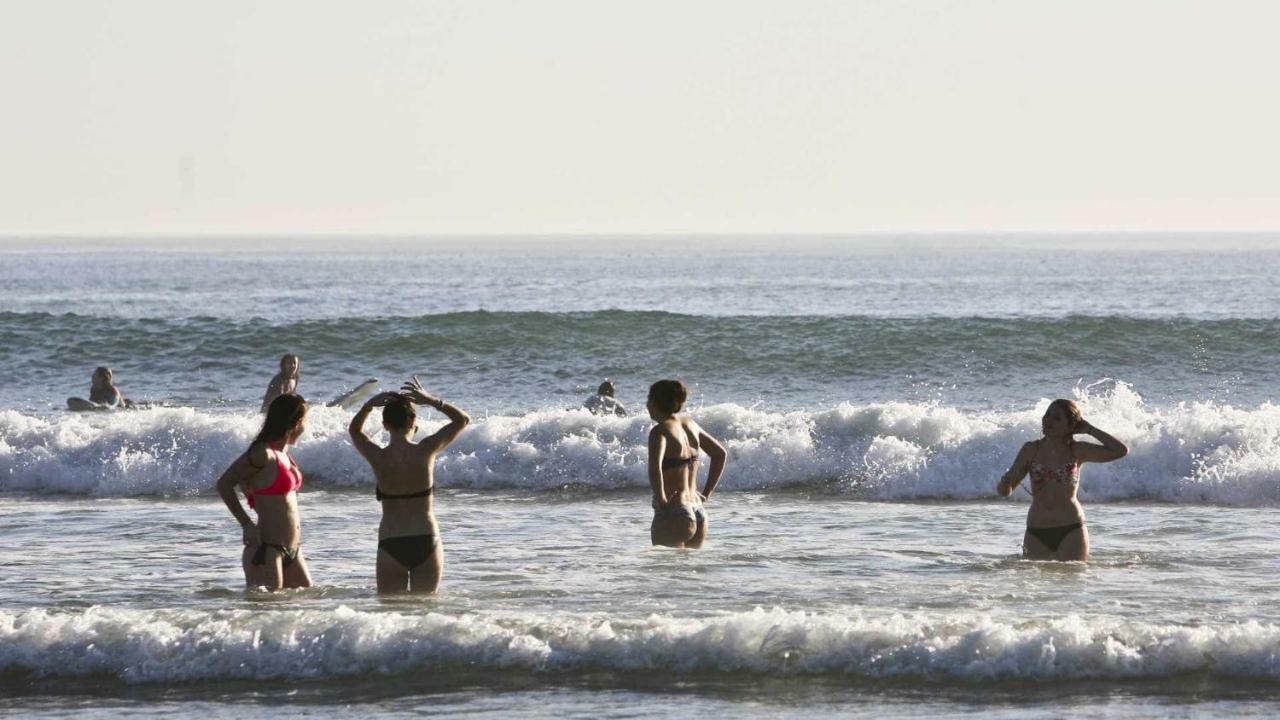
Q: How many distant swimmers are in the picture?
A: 3